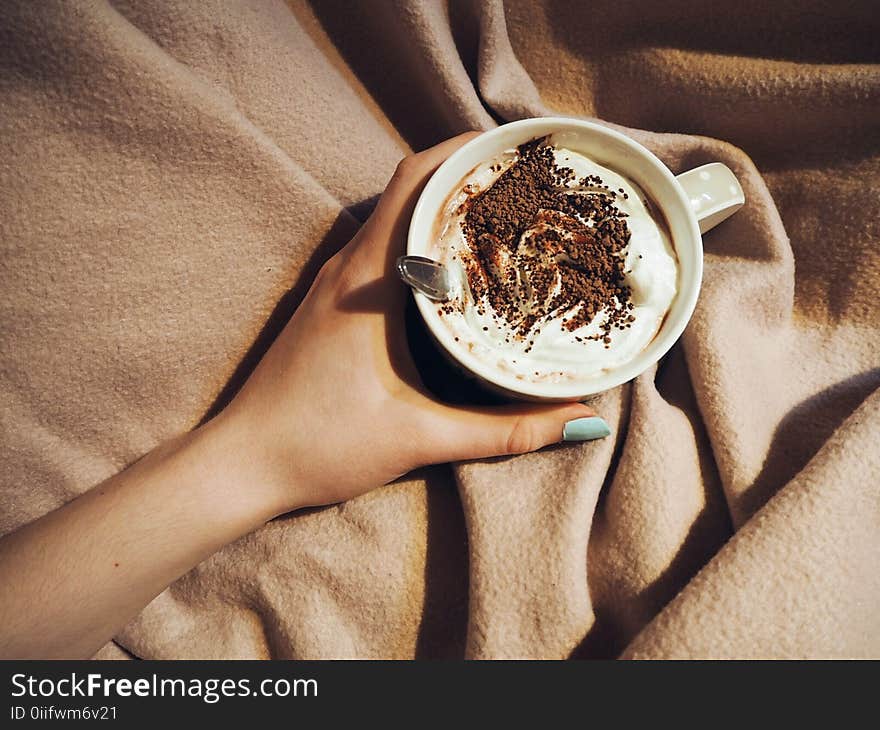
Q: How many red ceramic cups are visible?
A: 0